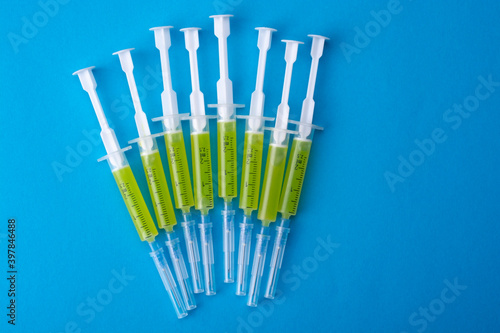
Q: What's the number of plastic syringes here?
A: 8